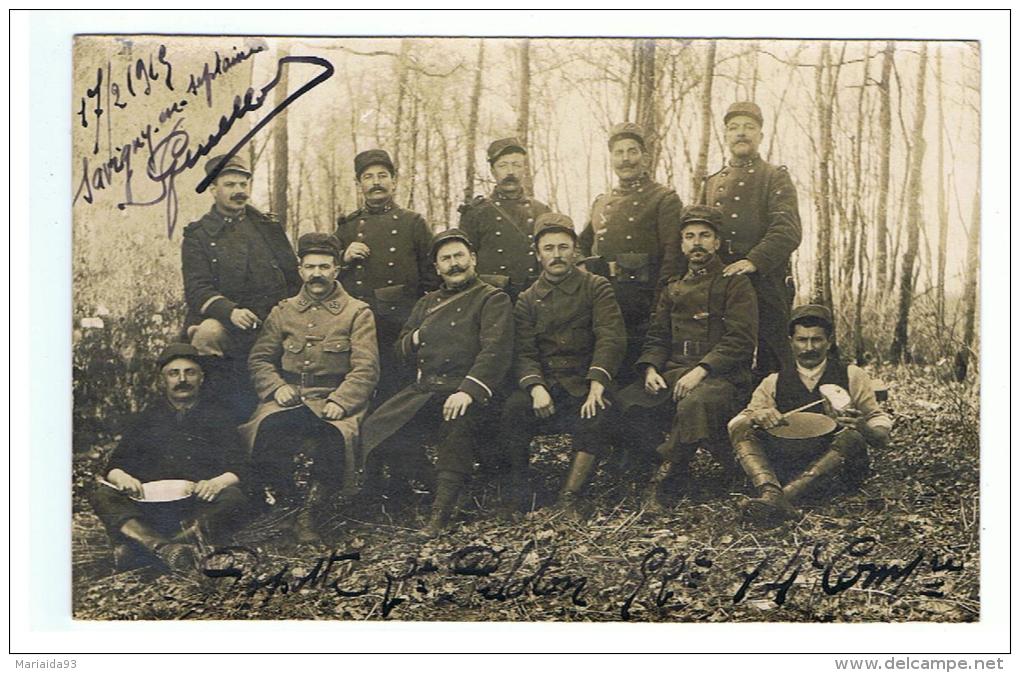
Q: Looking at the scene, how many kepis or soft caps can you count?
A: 11